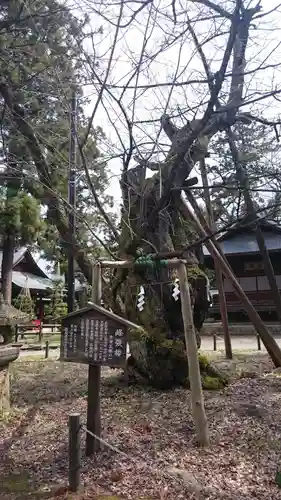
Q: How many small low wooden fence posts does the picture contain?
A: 4